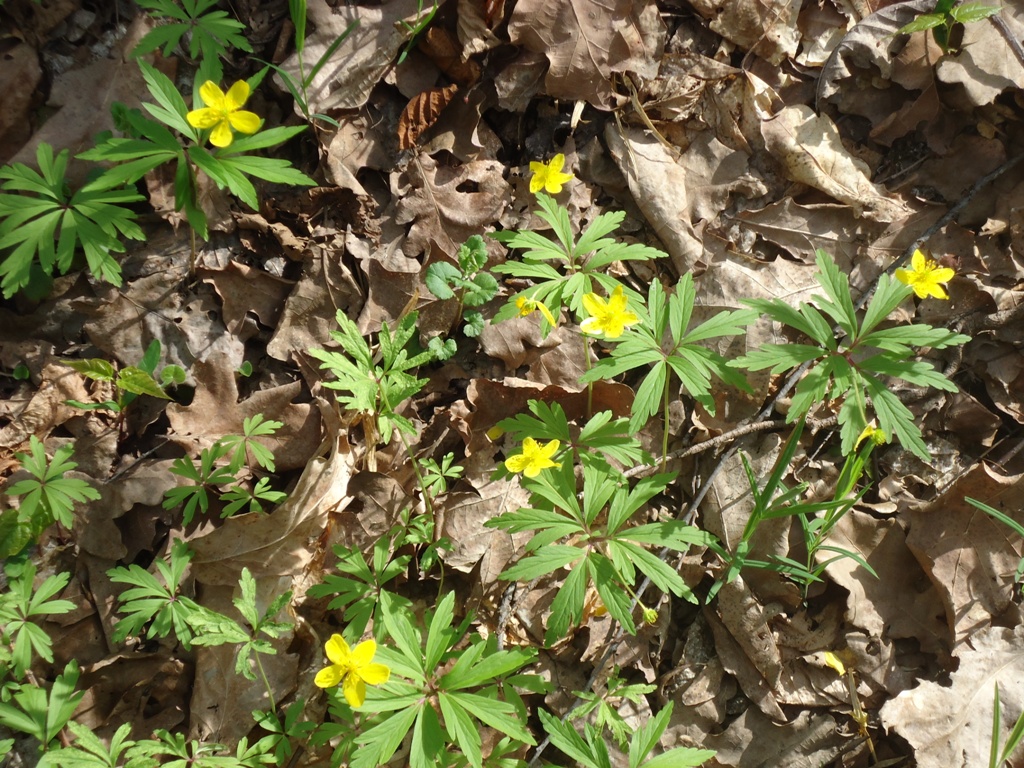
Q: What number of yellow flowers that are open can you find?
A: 6